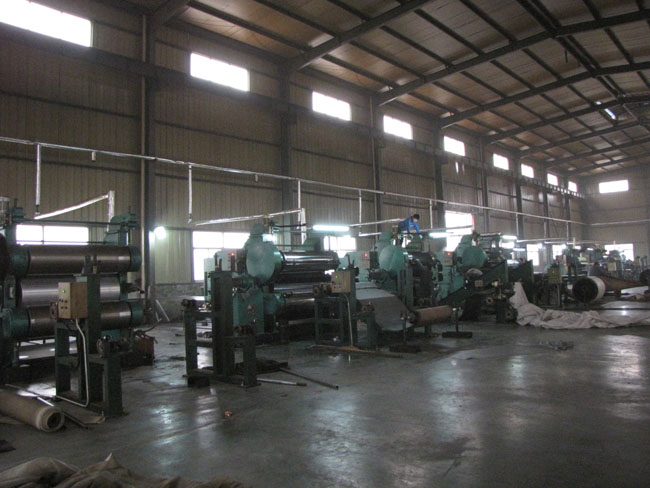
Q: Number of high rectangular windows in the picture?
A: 10